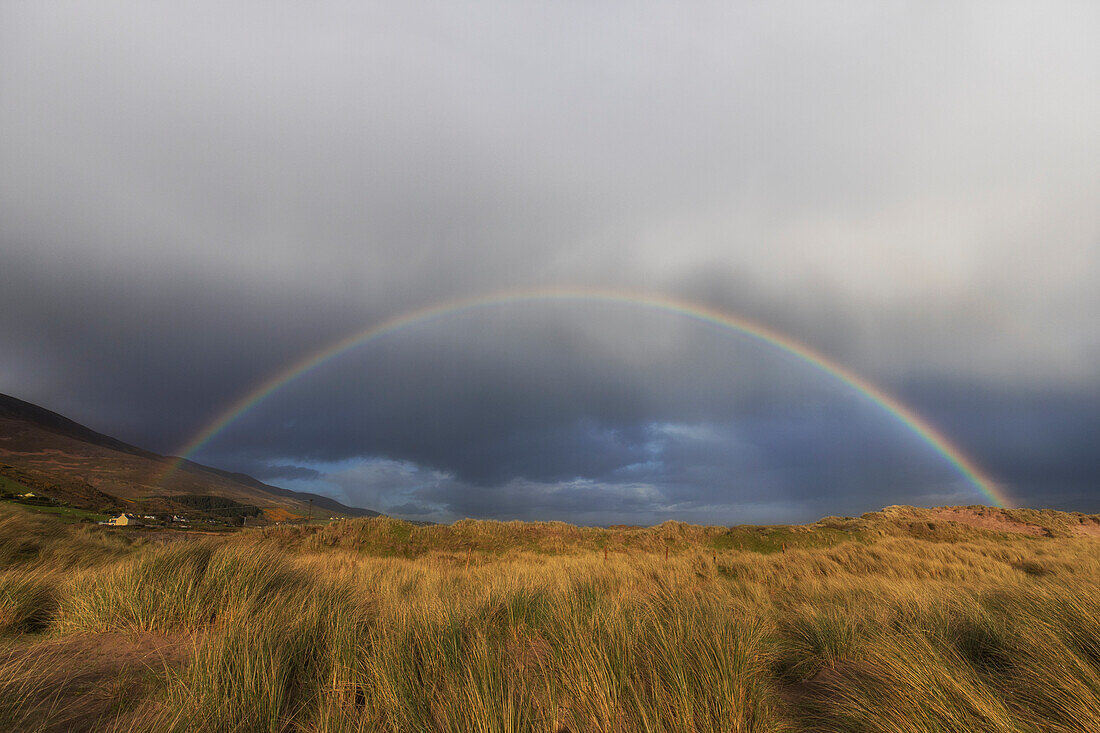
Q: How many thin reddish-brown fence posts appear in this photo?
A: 5